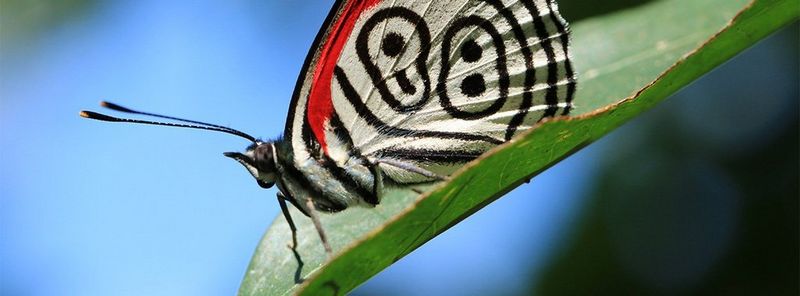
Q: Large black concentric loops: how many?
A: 2